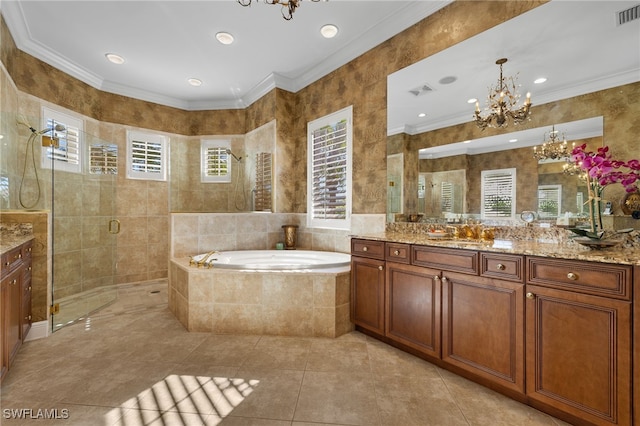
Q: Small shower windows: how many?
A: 3